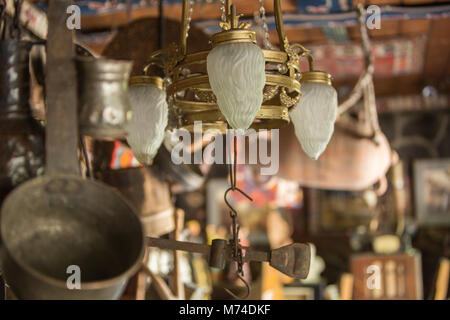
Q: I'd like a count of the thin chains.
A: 3